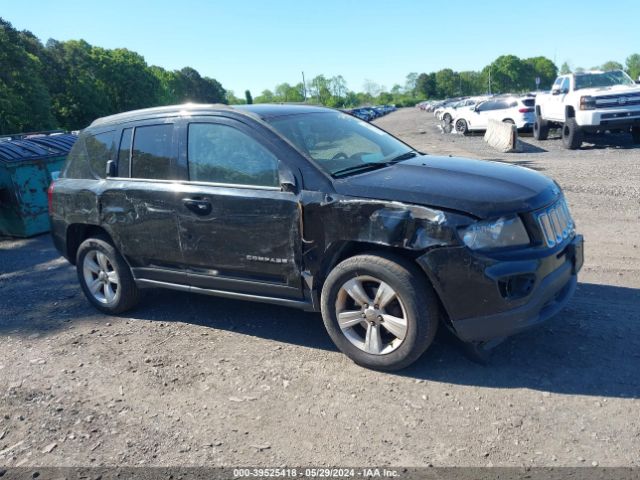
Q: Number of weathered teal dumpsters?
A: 1